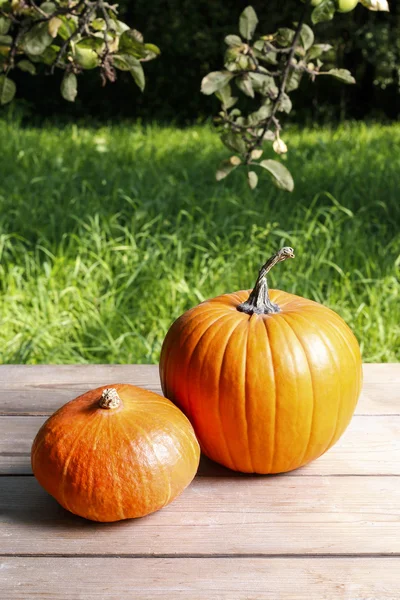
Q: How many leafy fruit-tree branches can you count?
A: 2